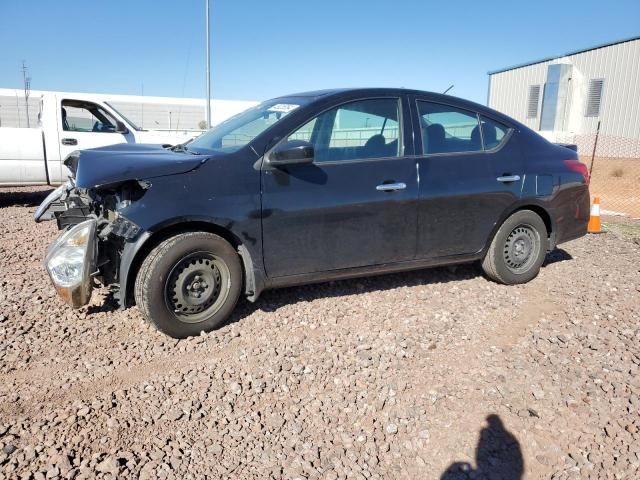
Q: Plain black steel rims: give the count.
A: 2